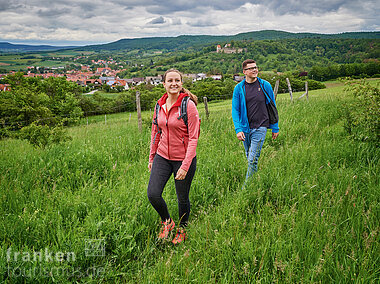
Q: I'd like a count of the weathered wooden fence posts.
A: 5